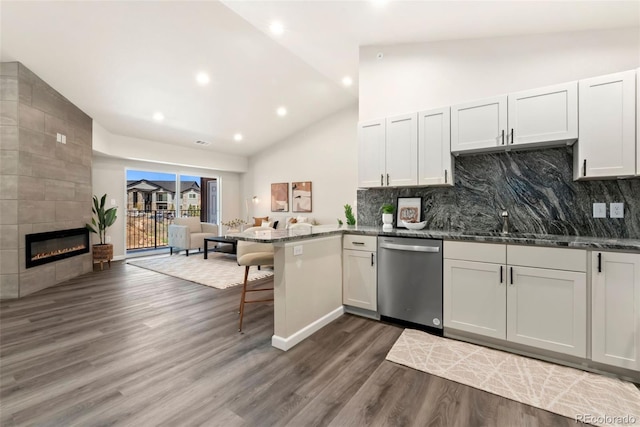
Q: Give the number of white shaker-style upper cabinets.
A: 6